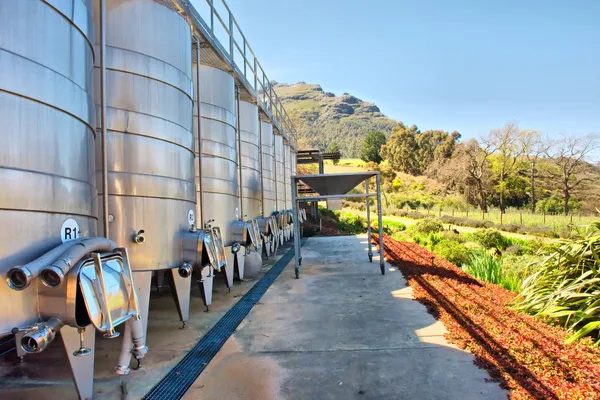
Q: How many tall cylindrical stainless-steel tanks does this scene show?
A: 8